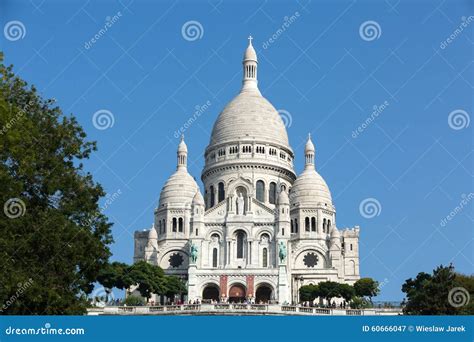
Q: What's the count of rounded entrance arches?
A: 3